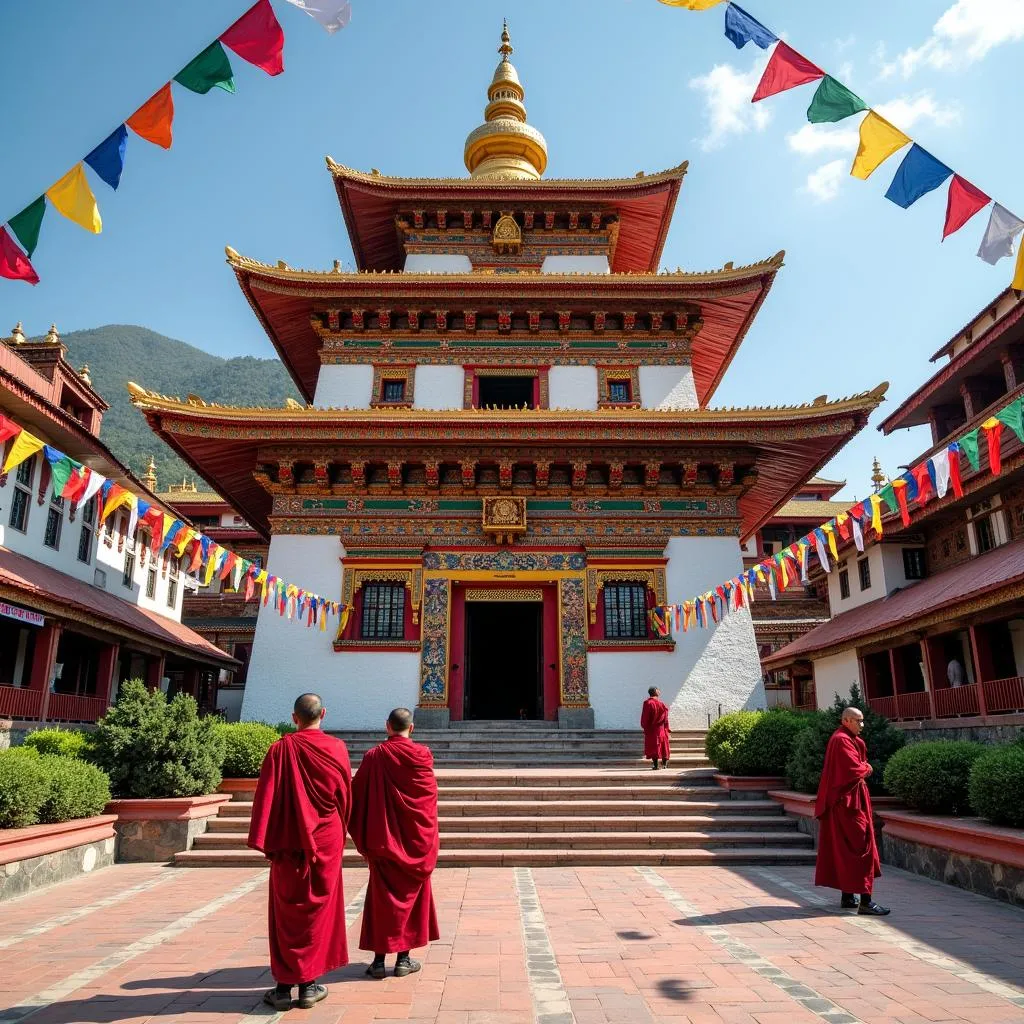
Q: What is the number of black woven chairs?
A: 0